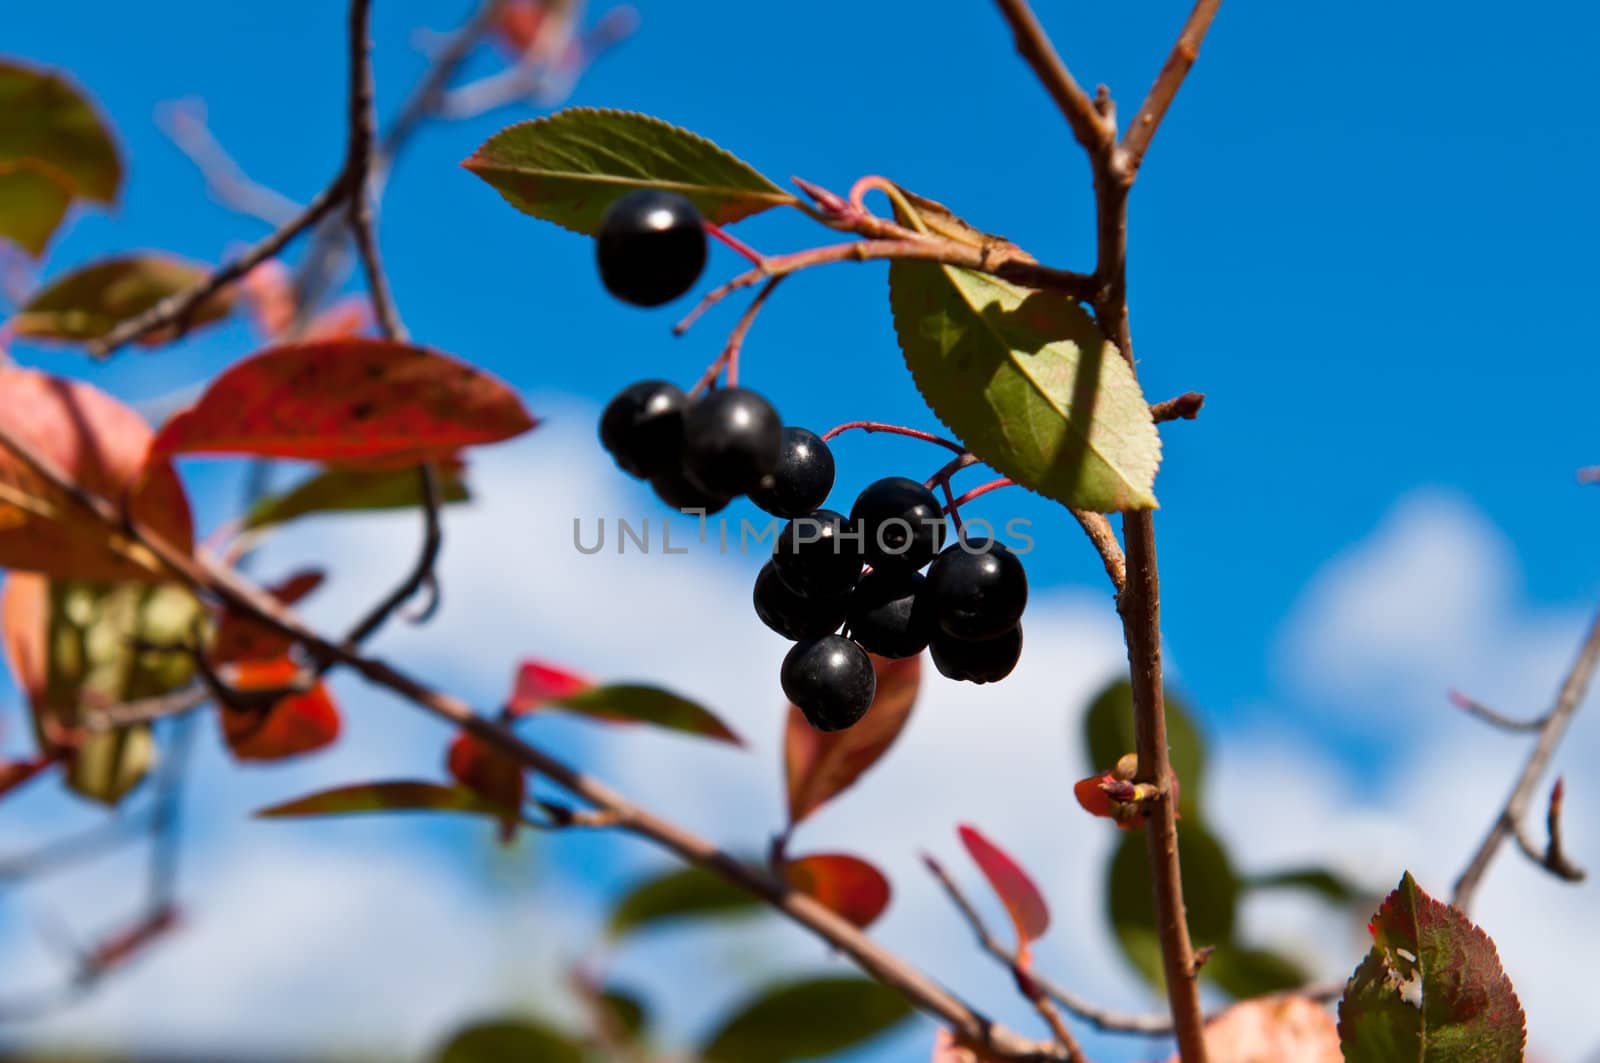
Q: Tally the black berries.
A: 12